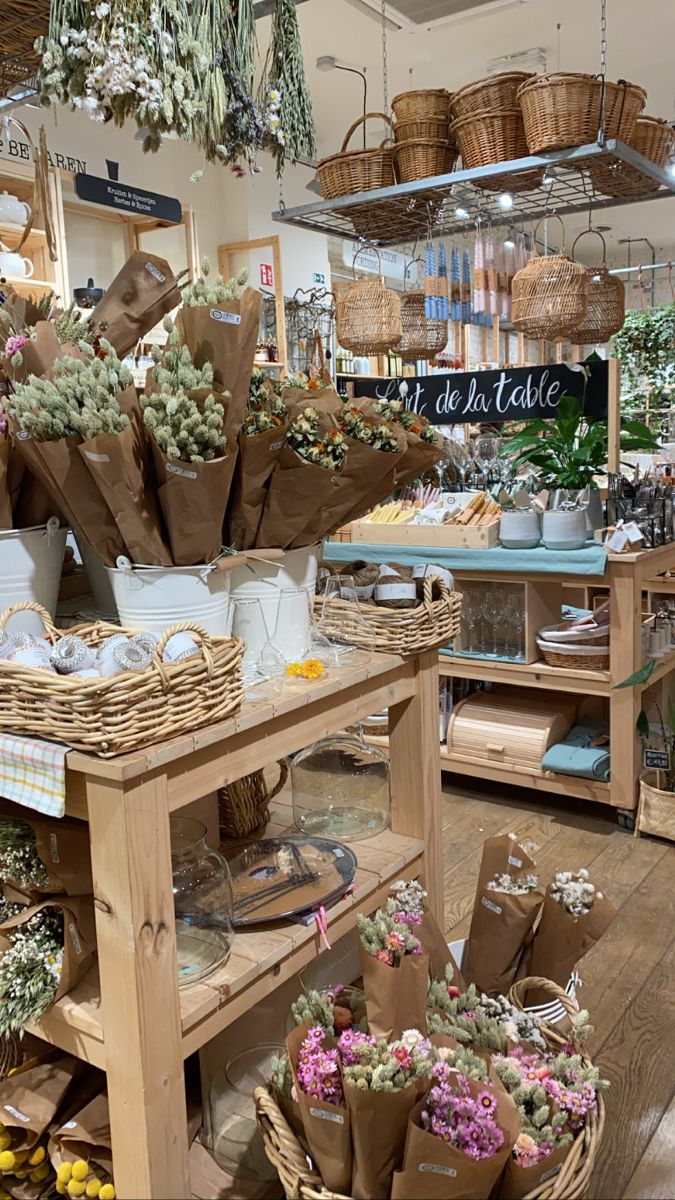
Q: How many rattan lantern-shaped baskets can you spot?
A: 4